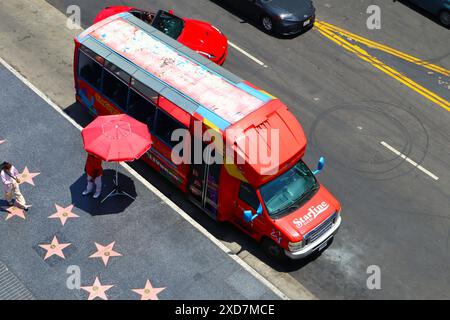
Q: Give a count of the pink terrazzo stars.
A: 7